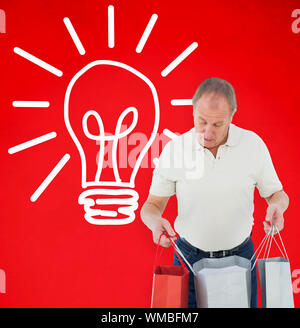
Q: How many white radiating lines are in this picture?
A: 11